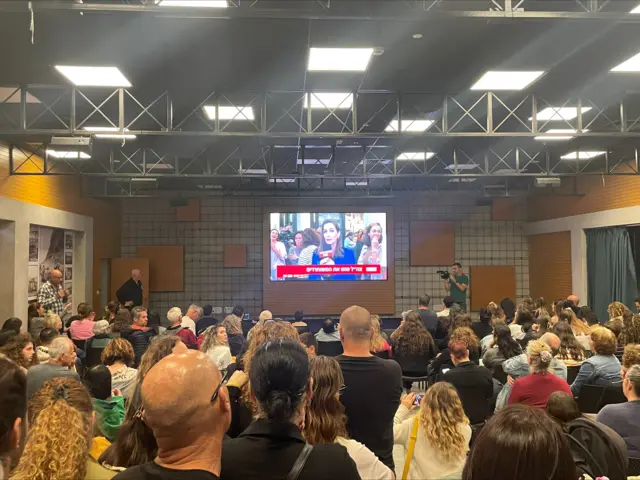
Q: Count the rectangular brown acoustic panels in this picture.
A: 6